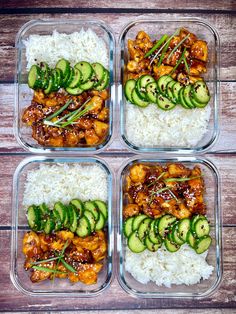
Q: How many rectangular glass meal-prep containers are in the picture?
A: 4